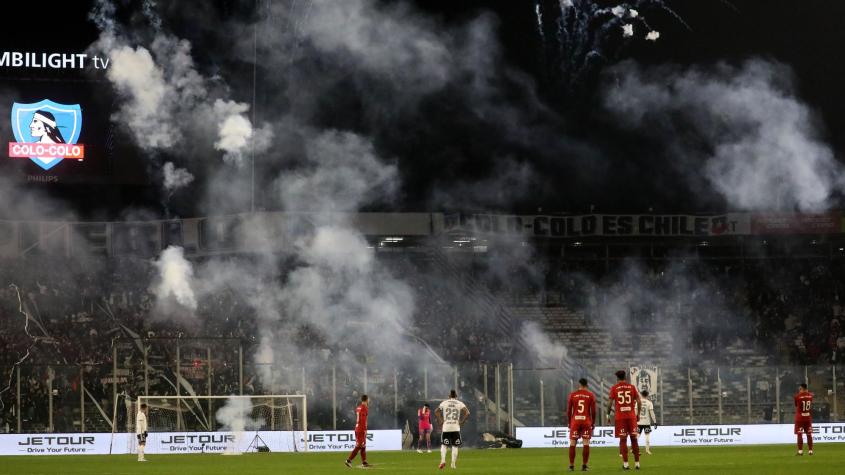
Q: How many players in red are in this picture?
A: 4